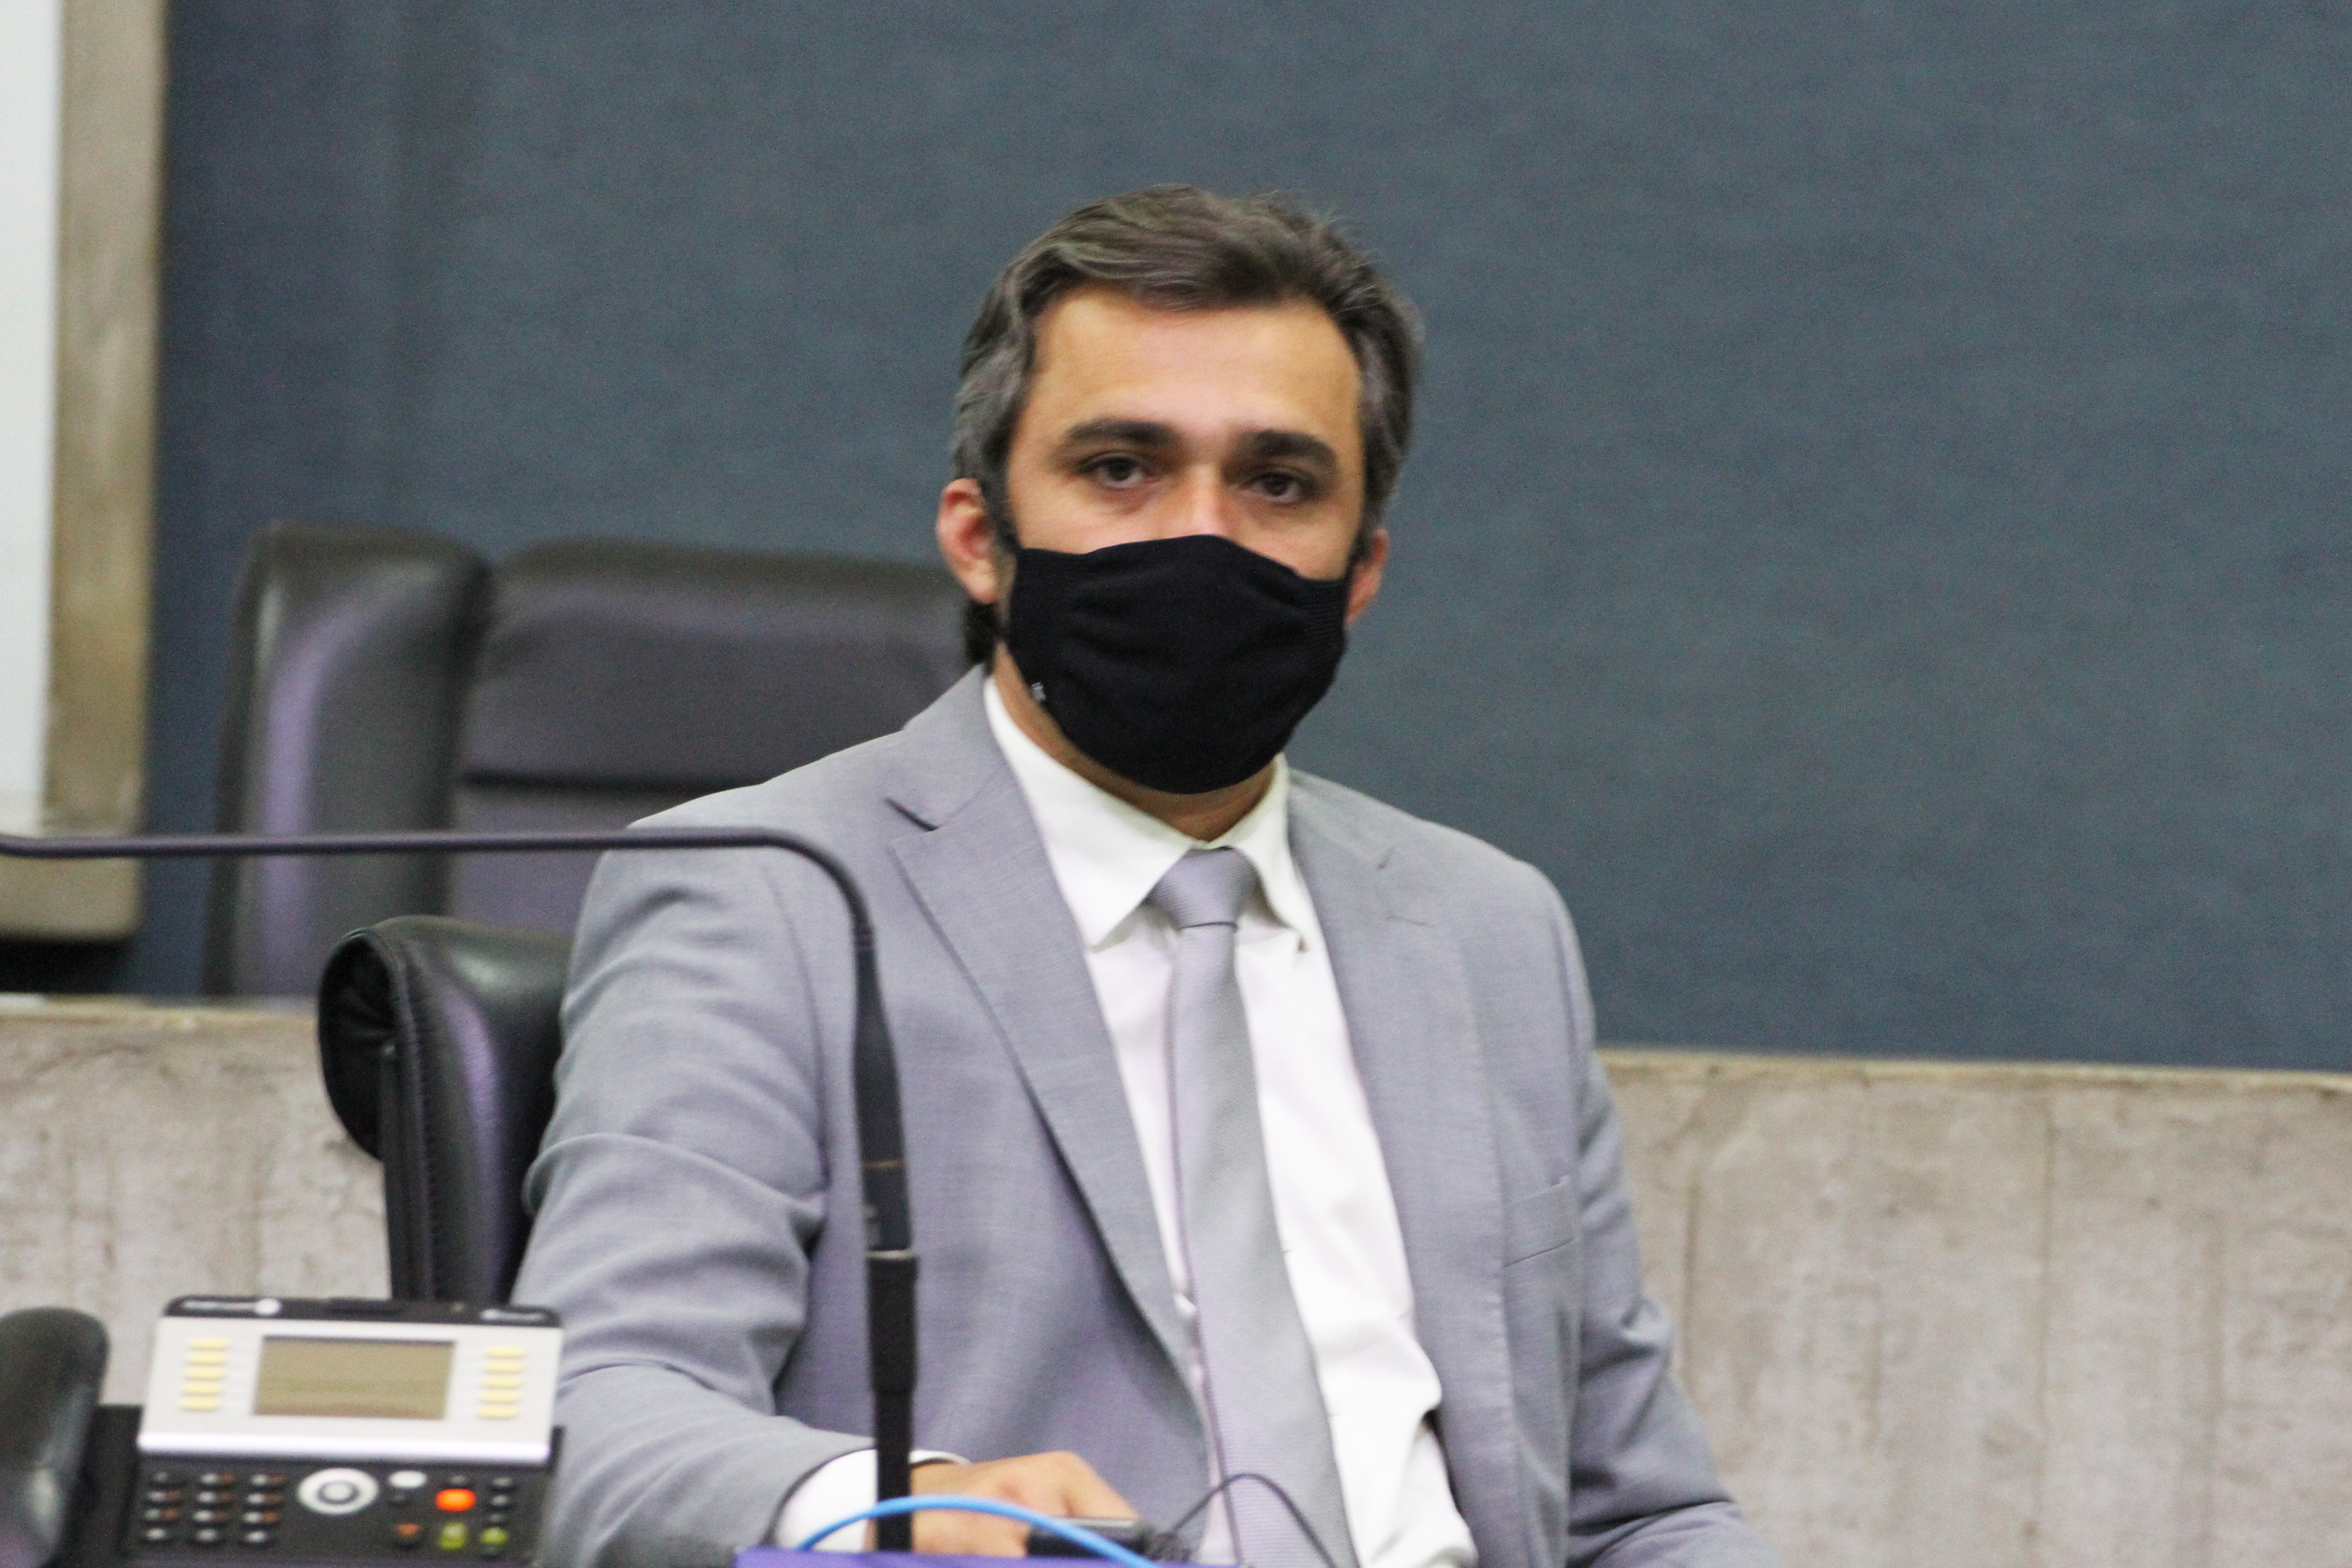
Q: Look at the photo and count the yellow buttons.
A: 10